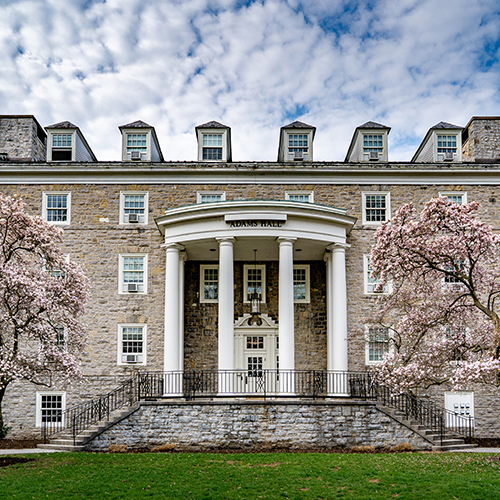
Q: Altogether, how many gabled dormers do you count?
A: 6